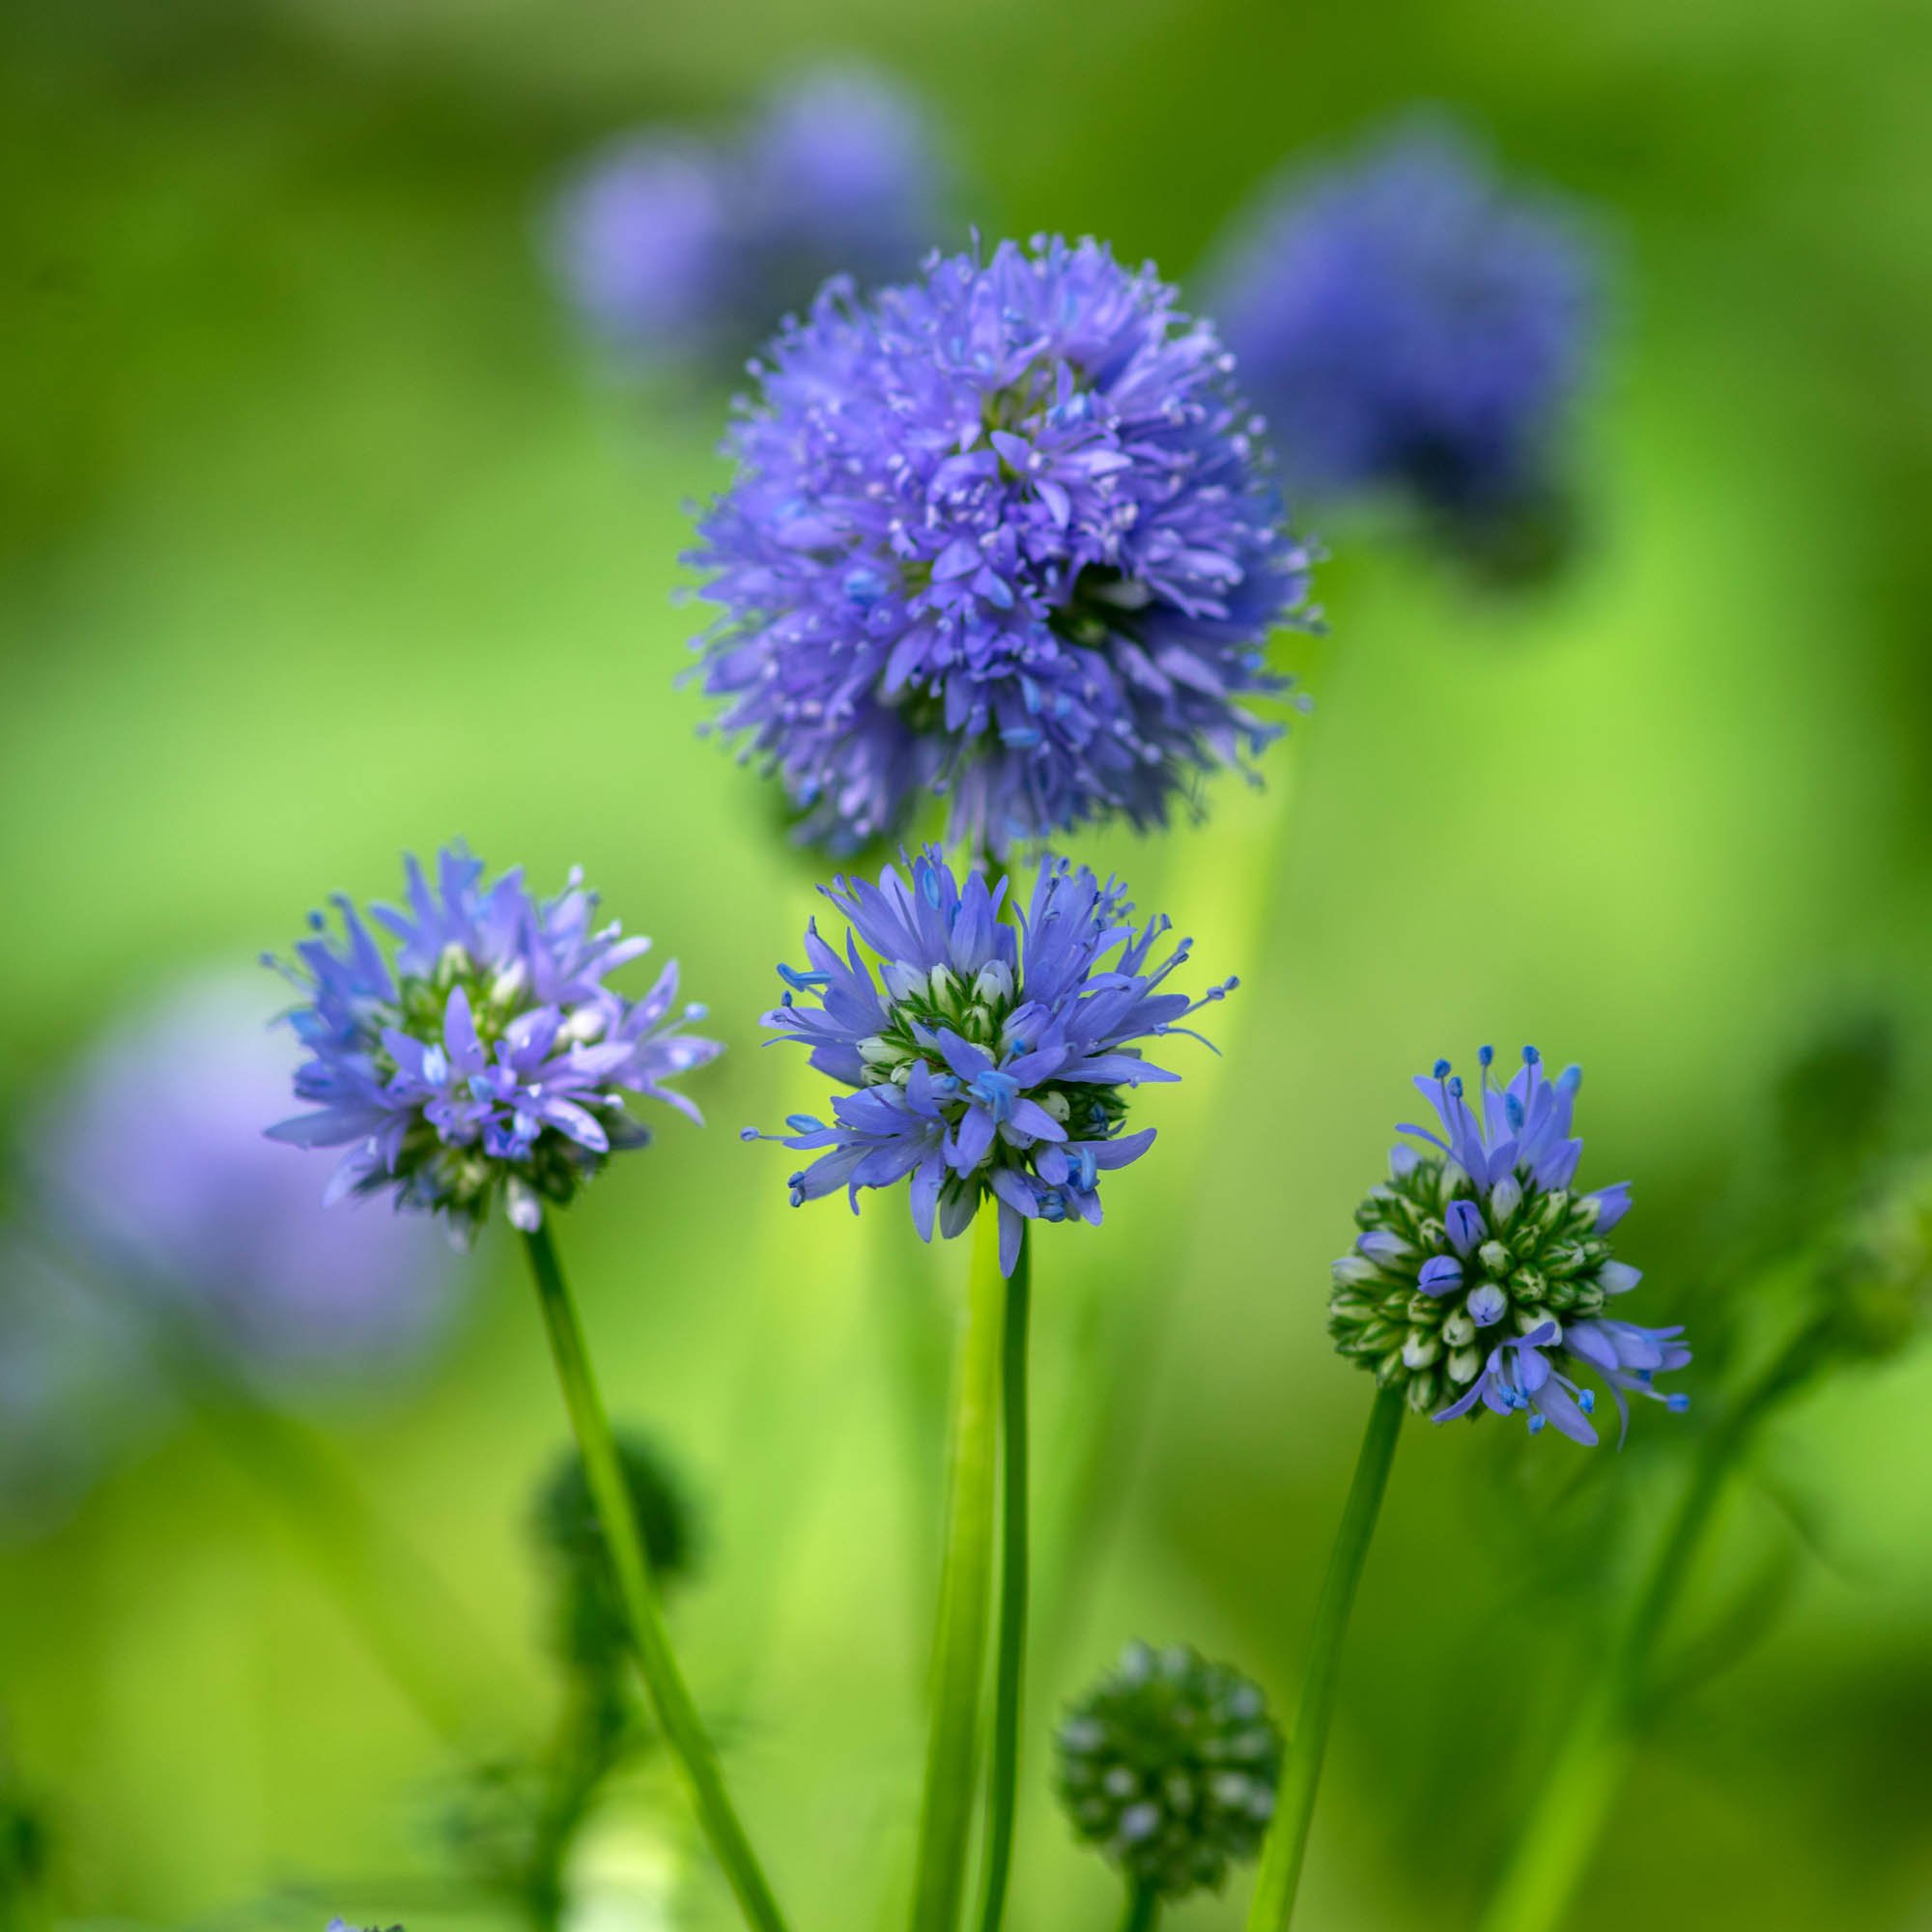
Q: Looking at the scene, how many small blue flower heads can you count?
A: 3